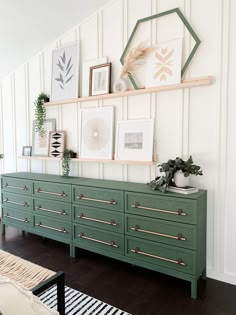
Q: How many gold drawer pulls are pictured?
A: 12